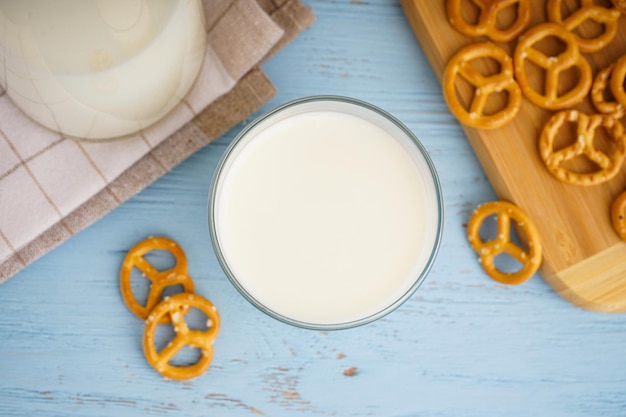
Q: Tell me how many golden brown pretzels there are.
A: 11